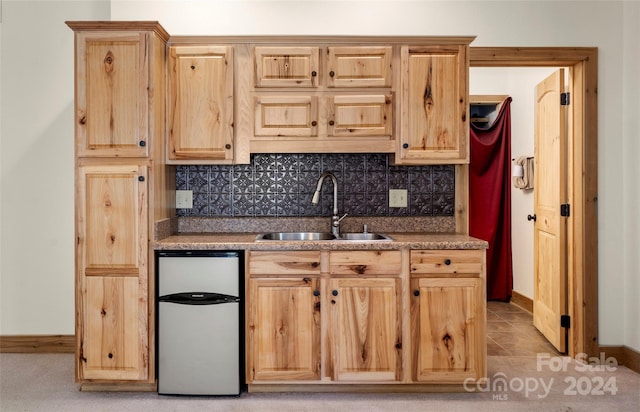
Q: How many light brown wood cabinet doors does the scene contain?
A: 11